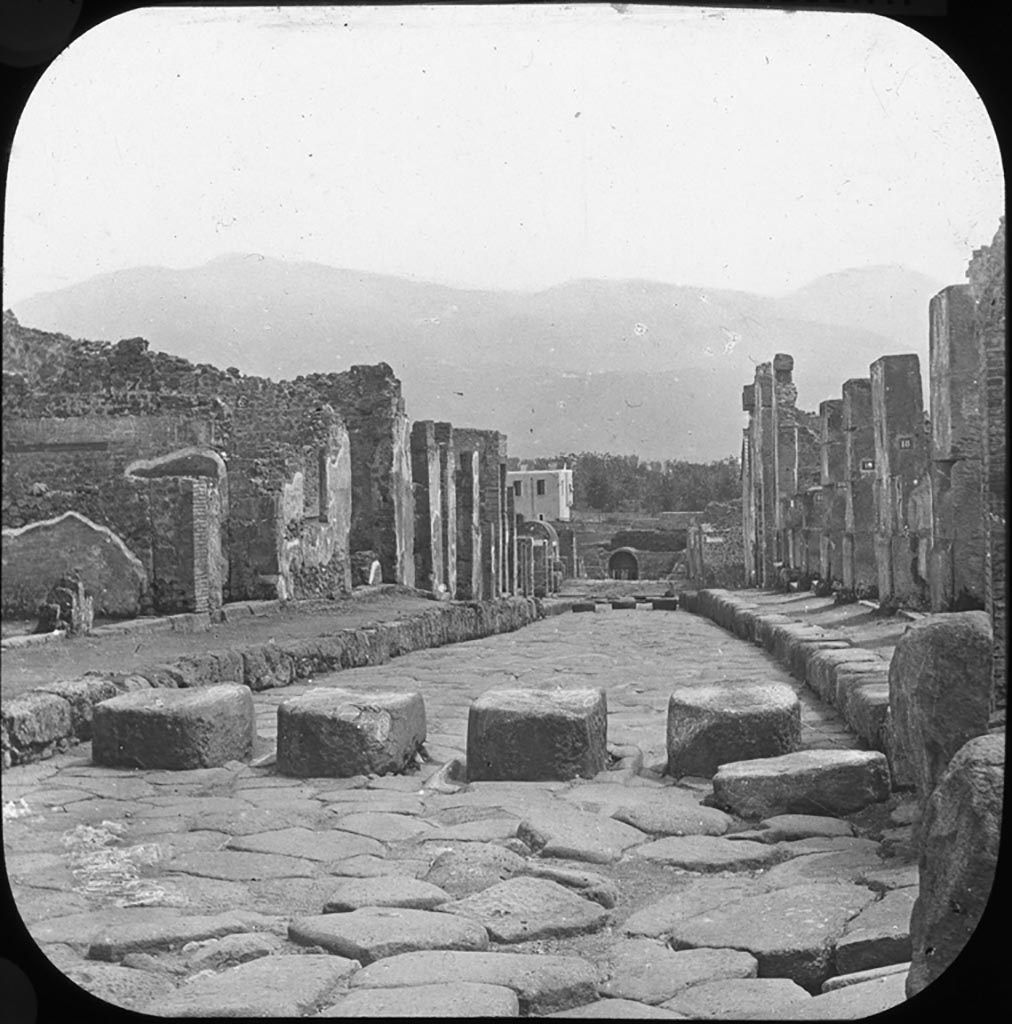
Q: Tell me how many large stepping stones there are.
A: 4